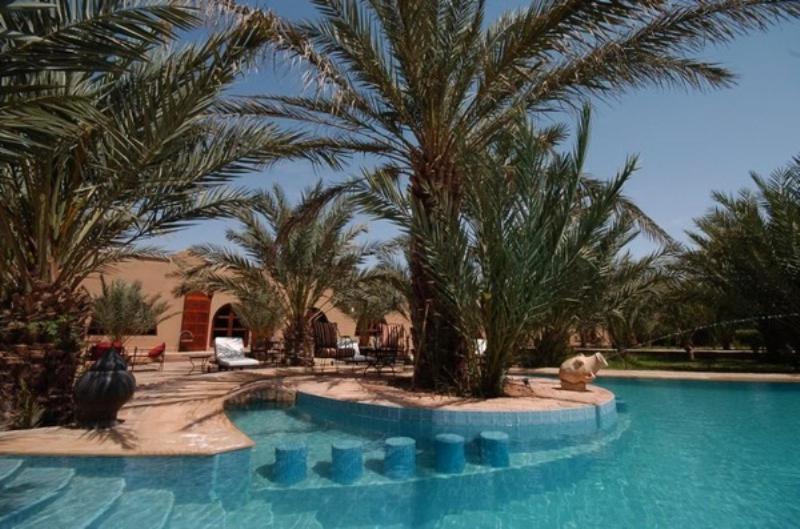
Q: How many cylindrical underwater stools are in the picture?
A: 5